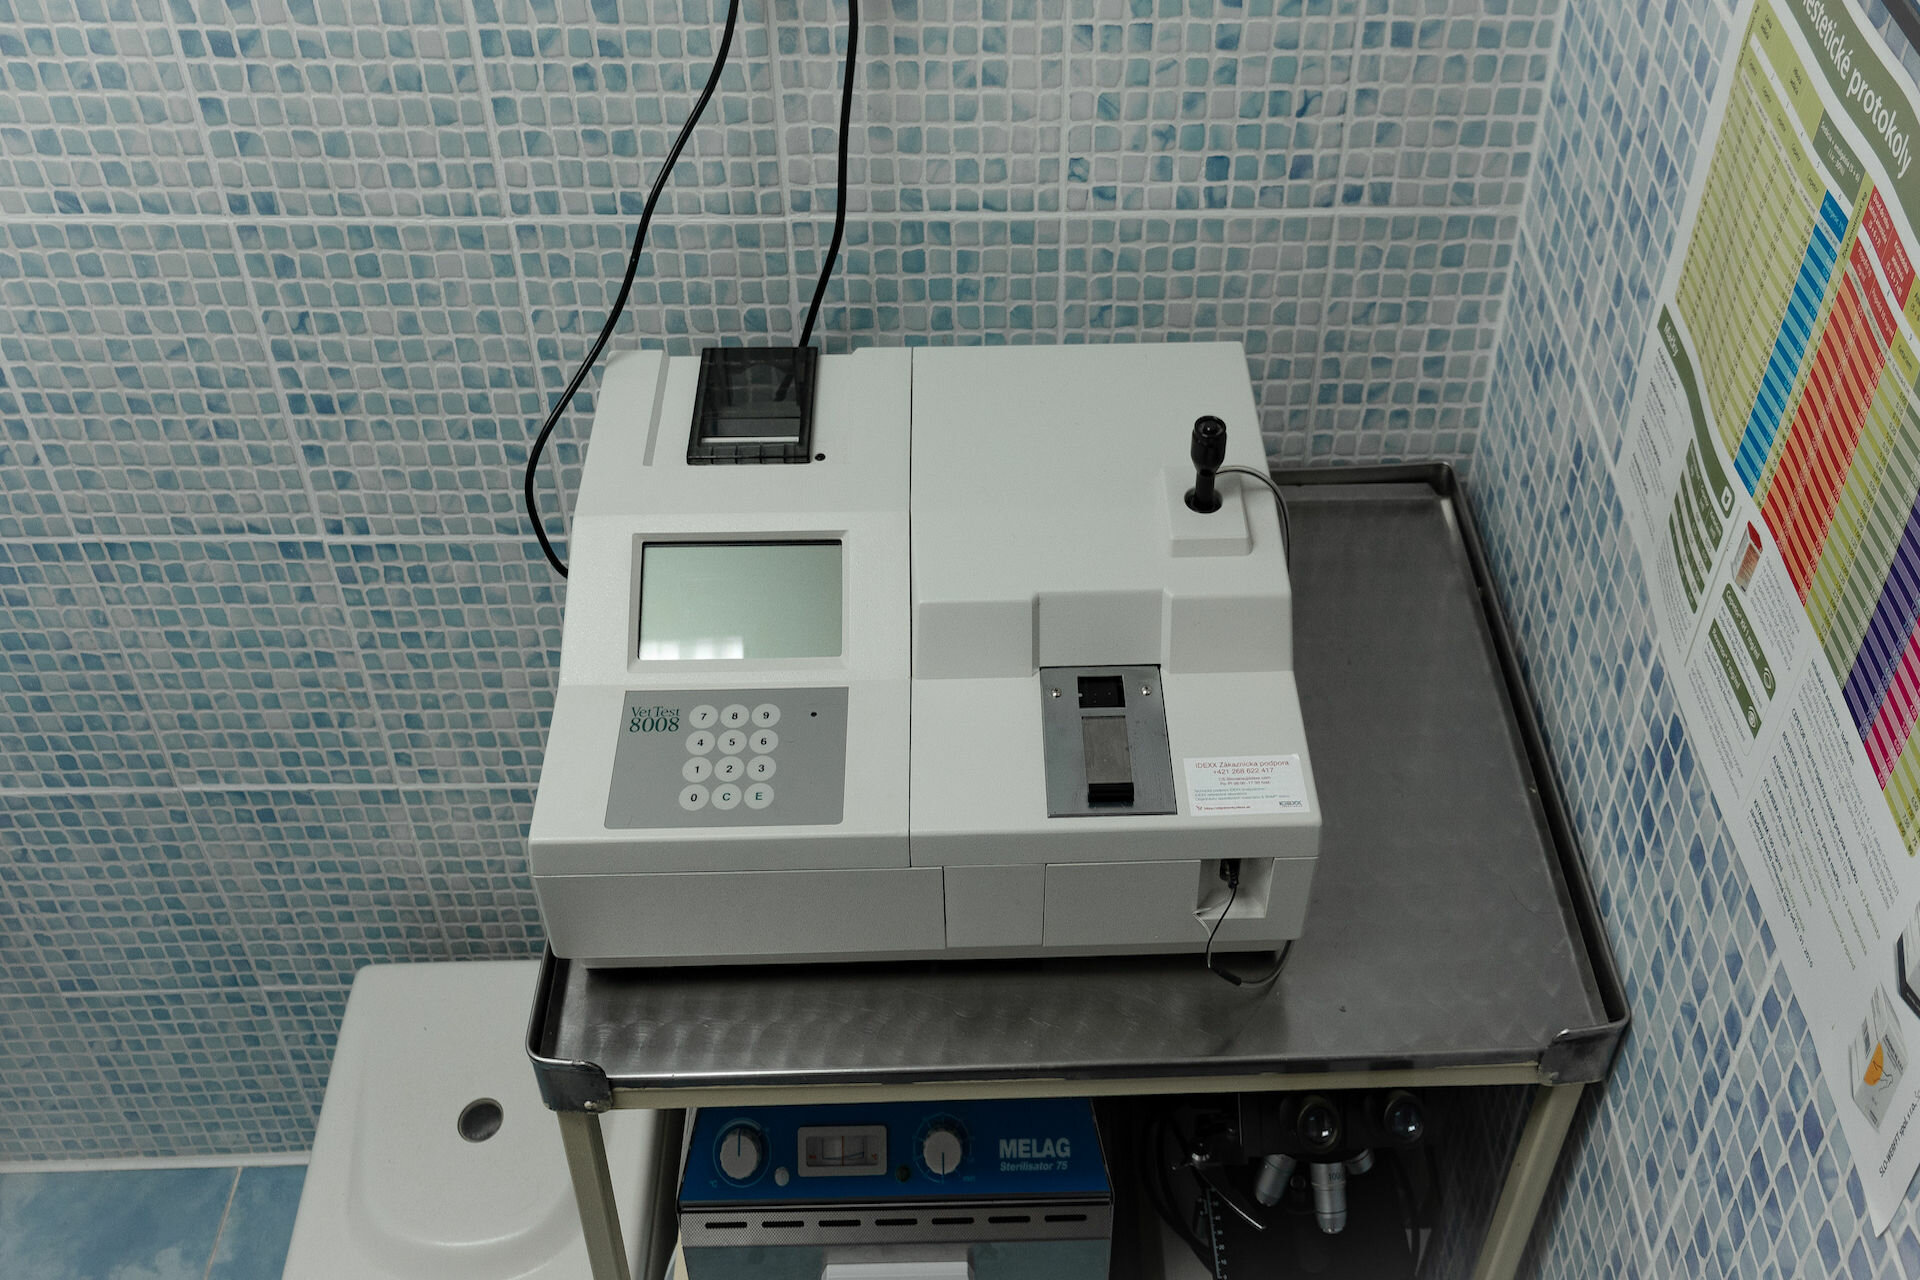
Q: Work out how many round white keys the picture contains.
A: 12